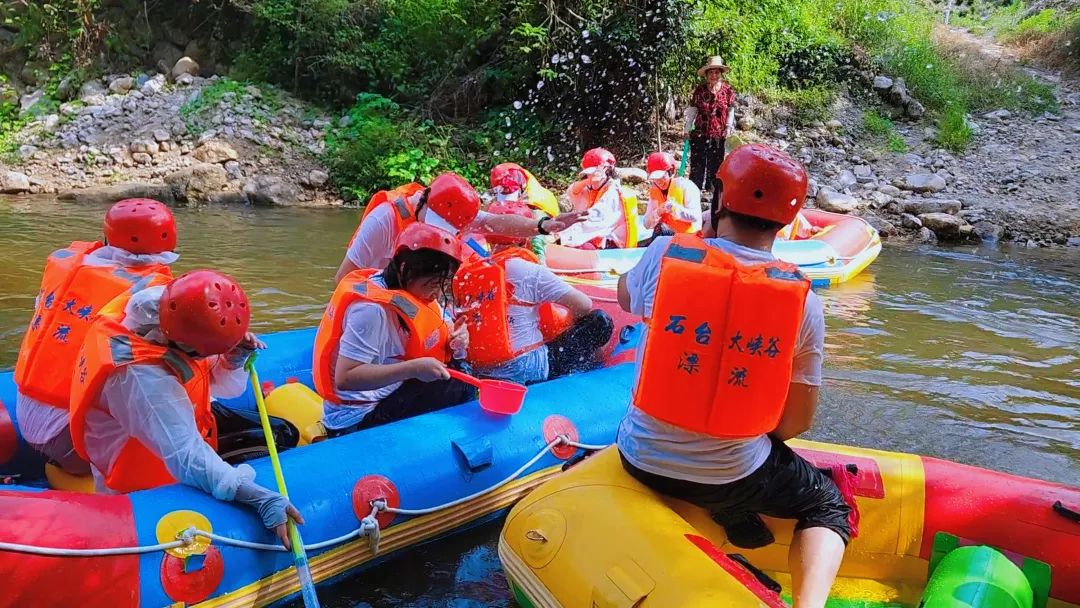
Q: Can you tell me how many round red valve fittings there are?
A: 3